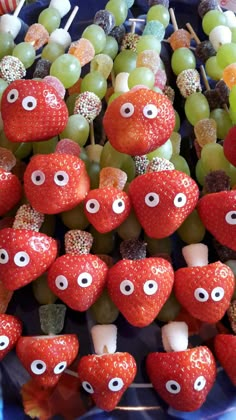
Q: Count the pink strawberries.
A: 0